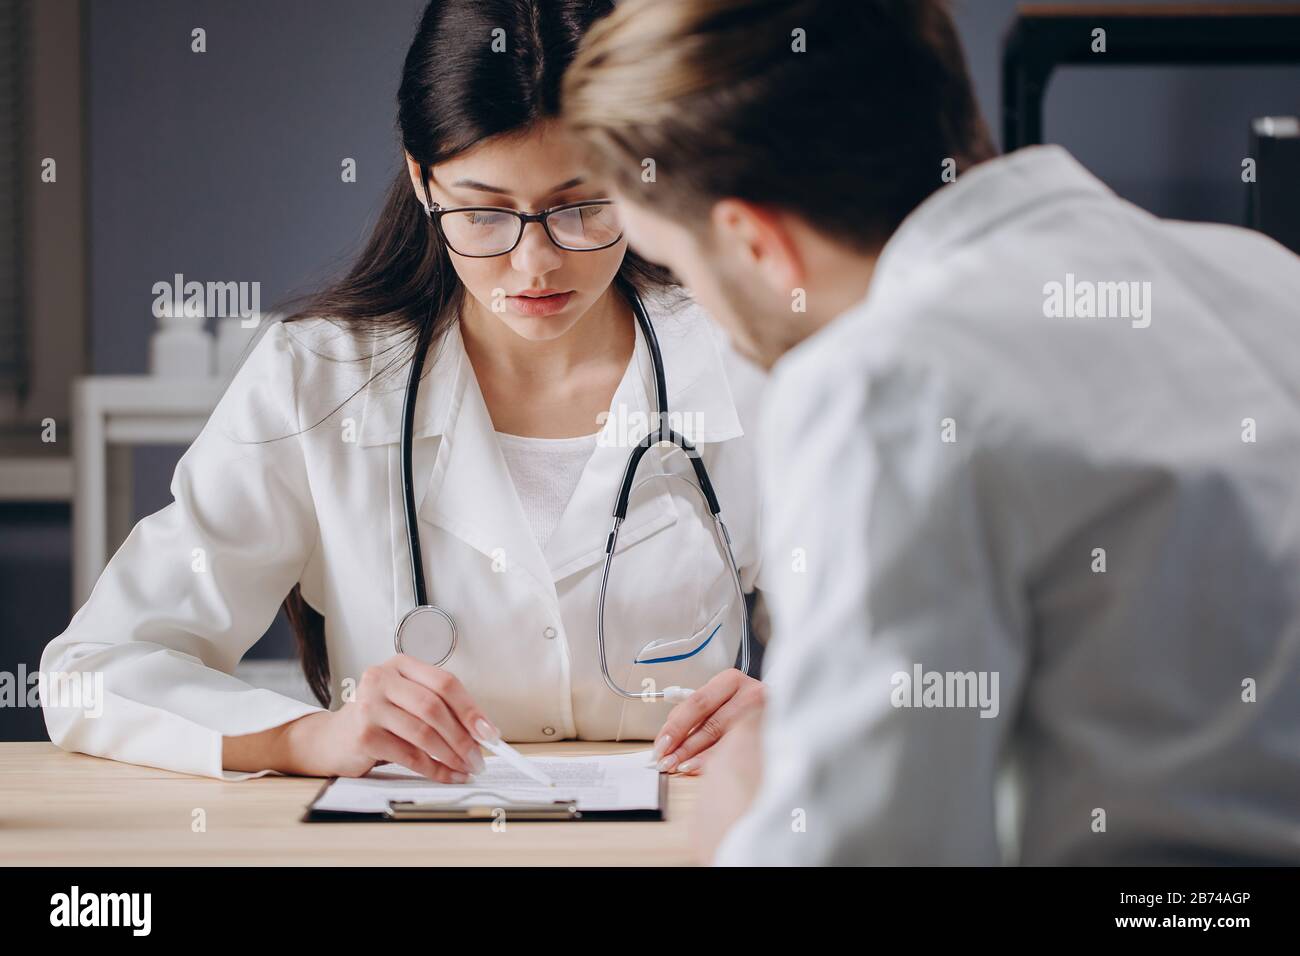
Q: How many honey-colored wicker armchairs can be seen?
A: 0